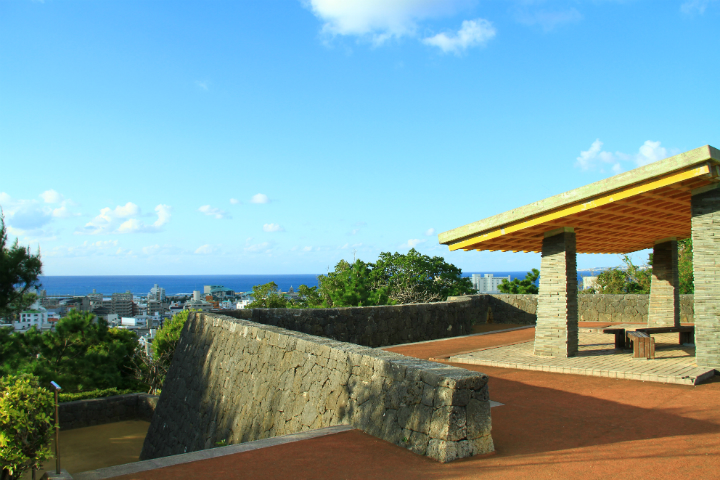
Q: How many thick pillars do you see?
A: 3